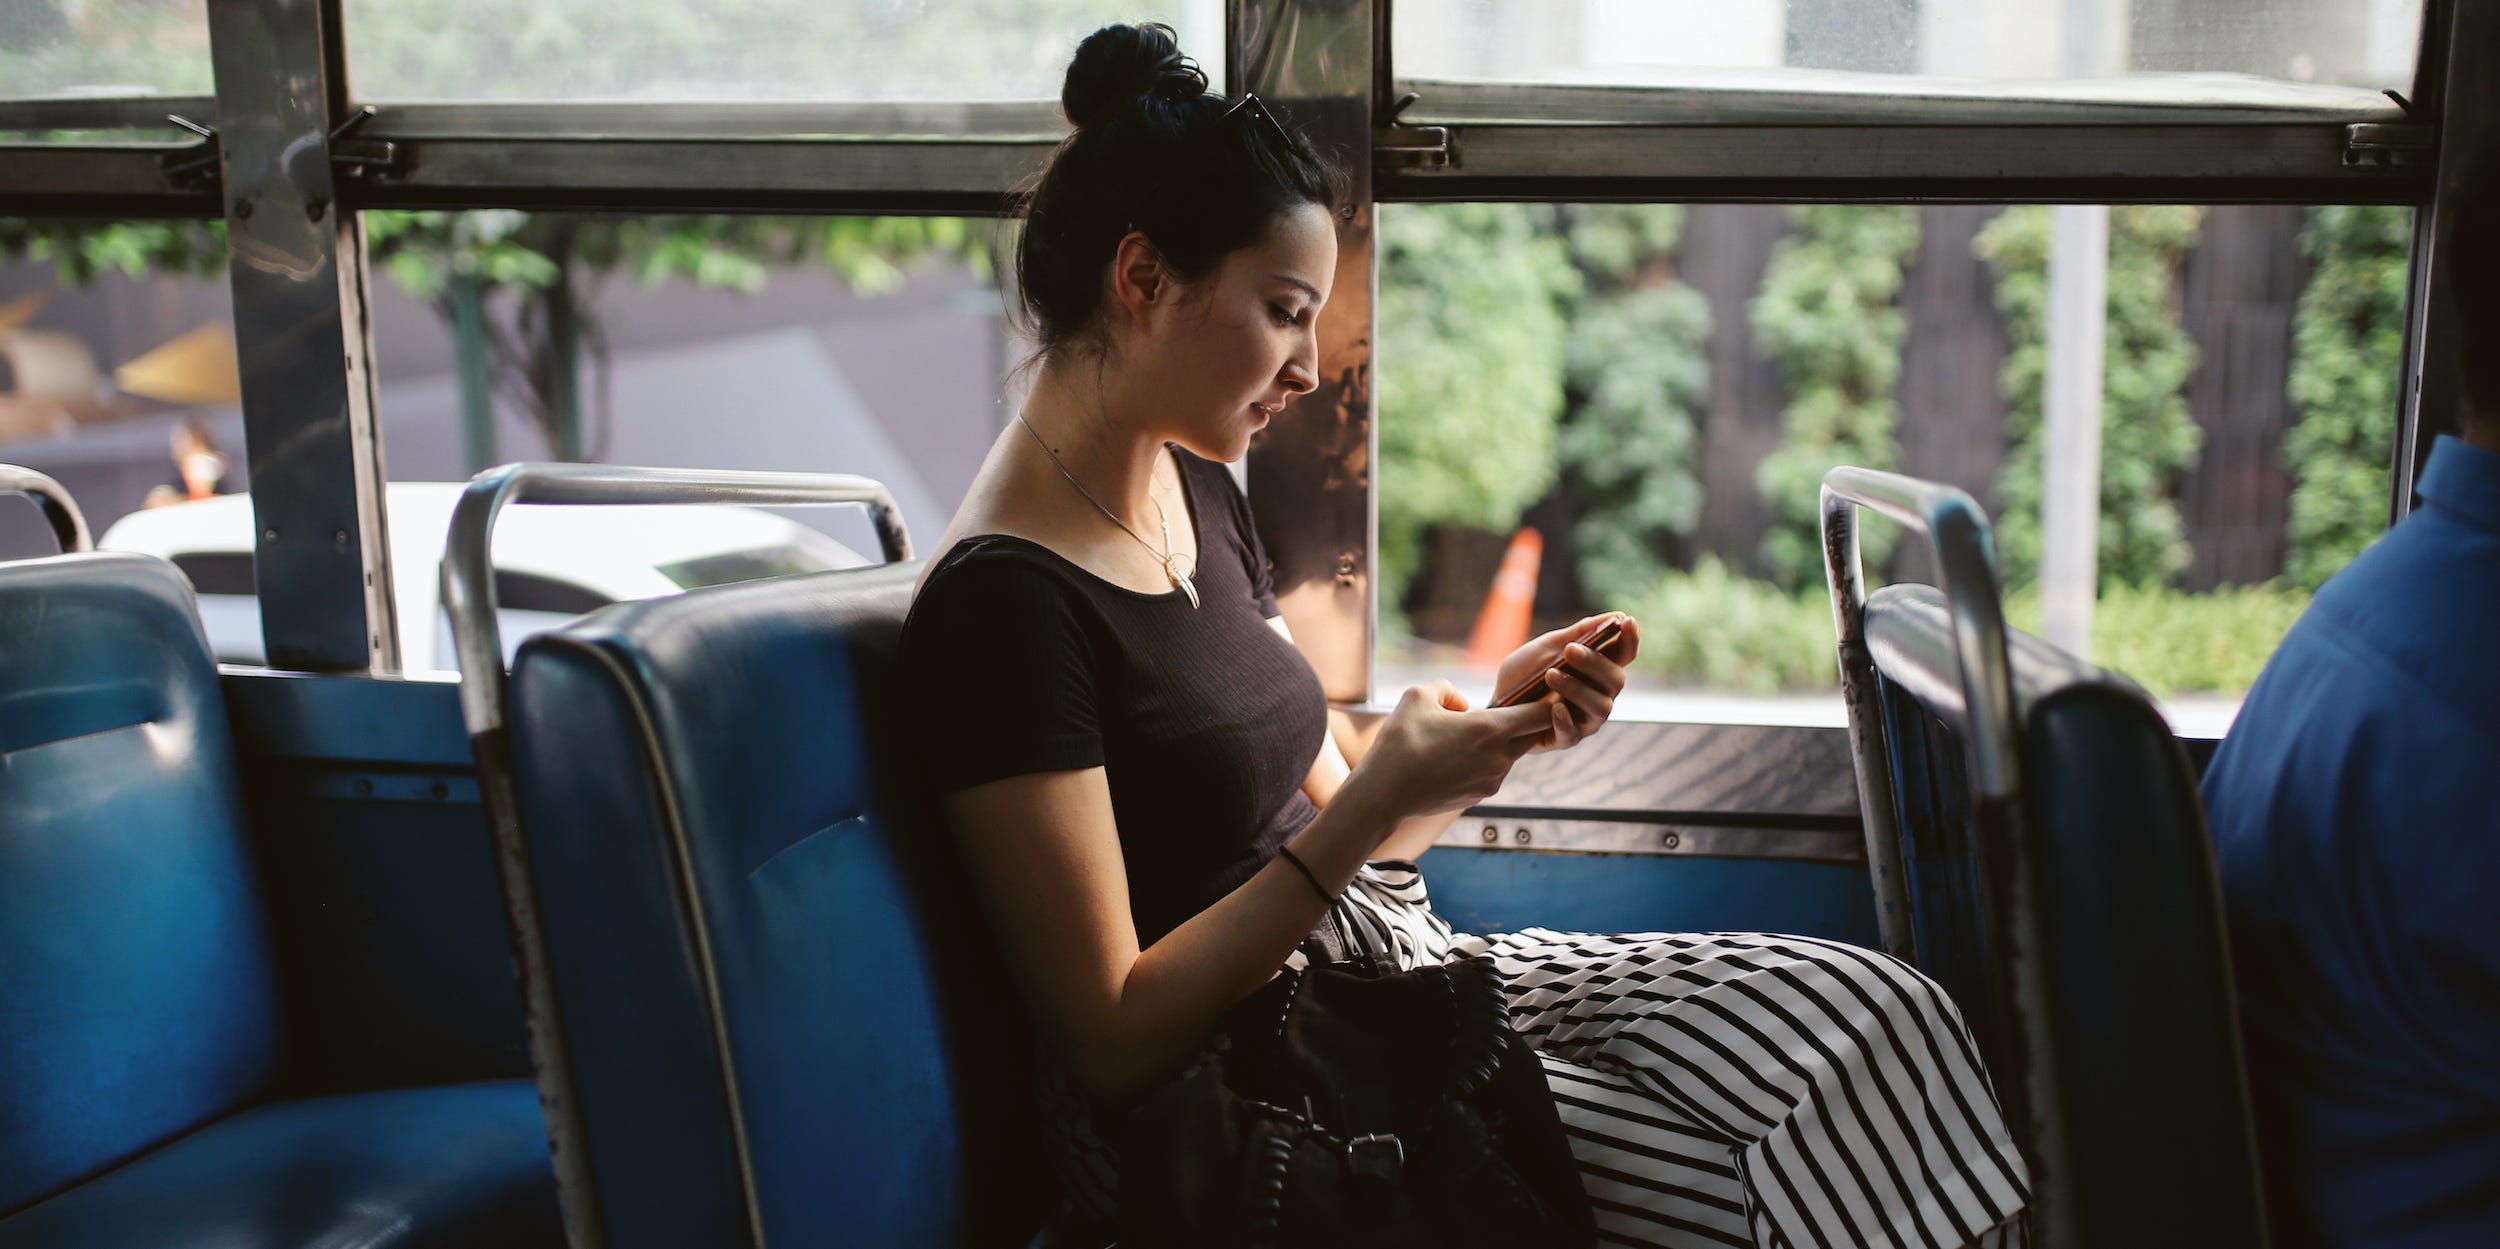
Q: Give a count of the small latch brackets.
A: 4